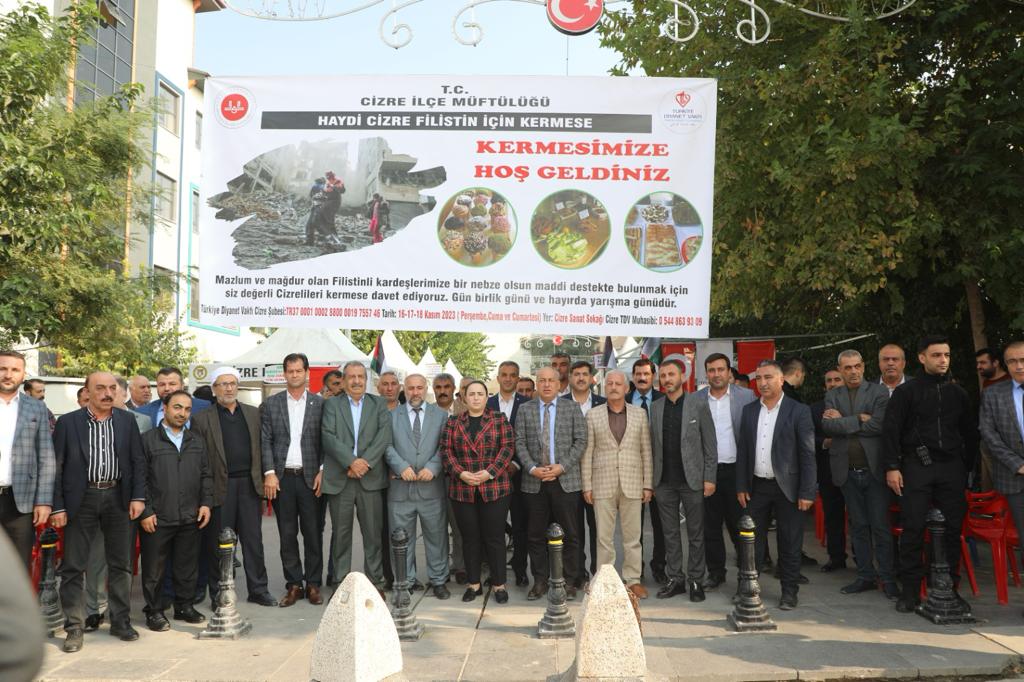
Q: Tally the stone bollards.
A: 2